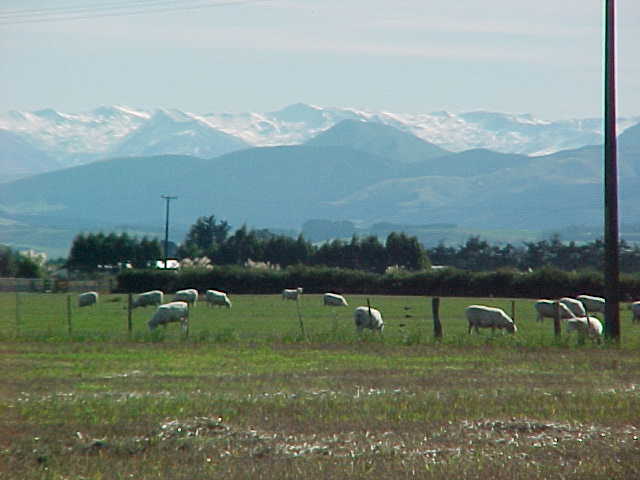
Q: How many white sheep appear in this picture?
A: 14